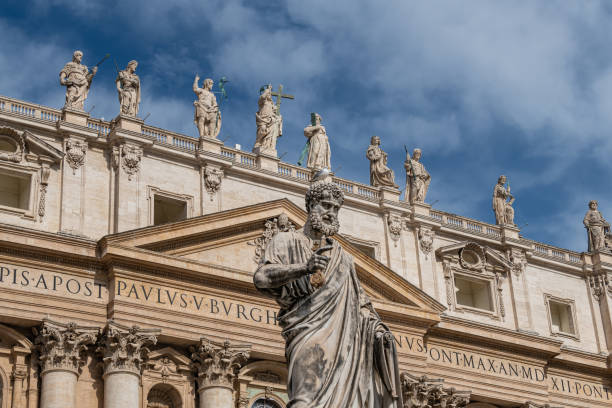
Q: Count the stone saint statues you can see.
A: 10